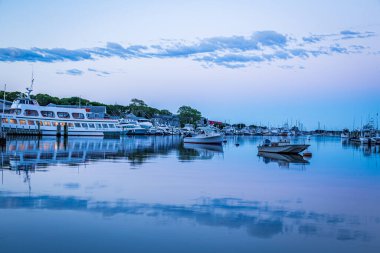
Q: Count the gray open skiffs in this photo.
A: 1